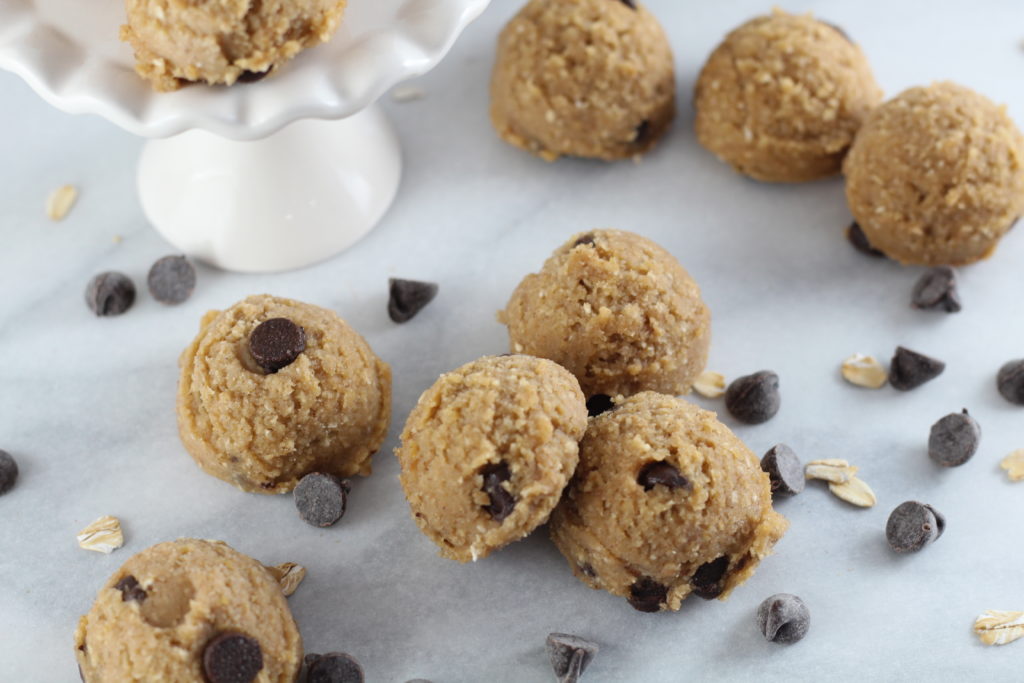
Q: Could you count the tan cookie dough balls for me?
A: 9